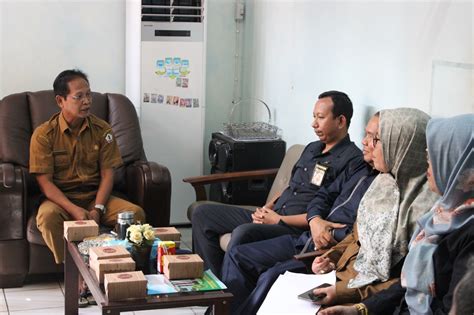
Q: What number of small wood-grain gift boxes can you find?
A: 6